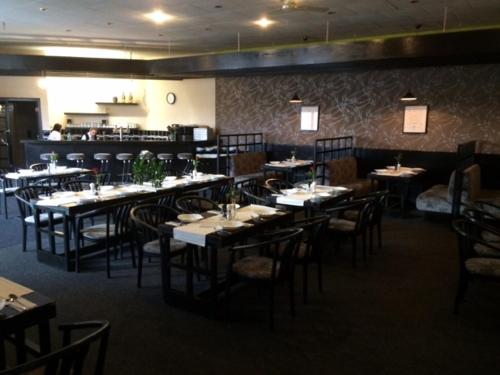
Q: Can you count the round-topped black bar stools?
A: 7